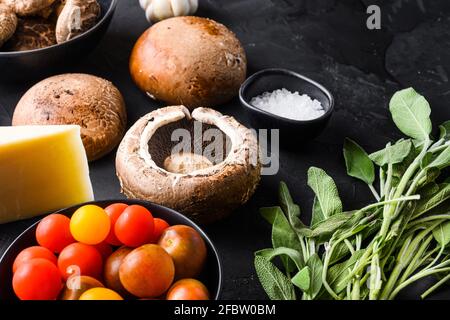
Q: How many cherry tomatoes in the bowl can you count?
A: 14